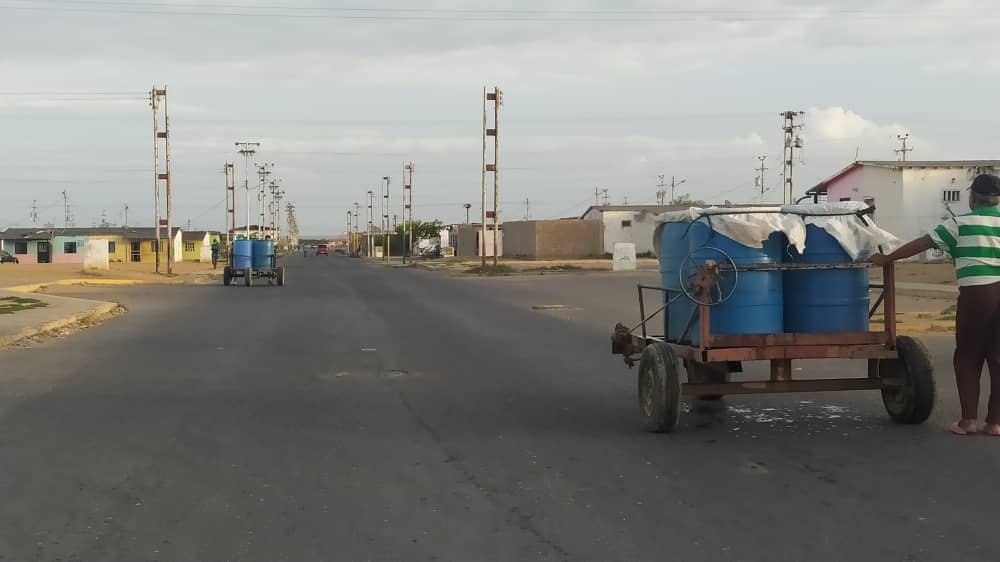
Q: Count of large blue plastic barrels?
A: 5